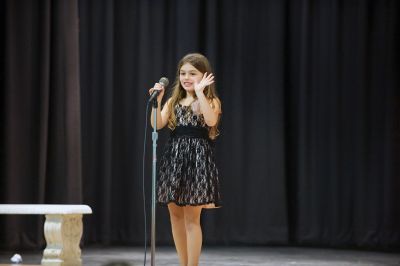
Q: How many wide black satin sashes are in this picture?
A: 1